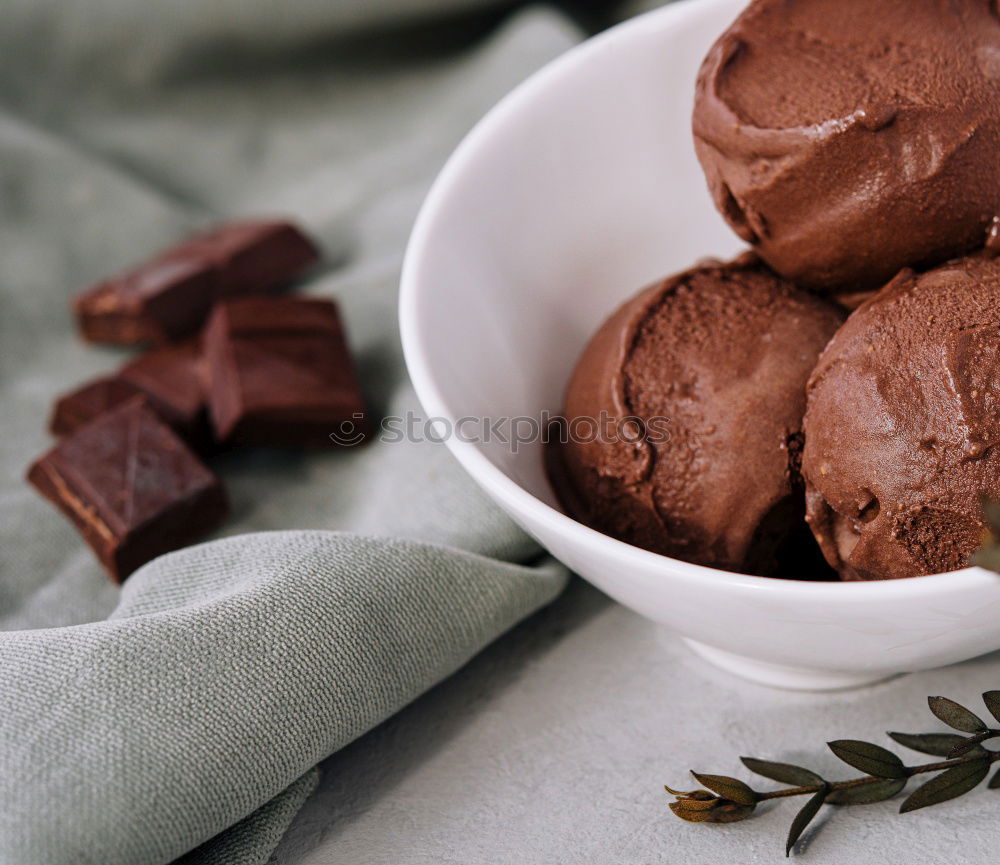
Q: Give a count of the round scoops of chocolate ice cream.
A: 3